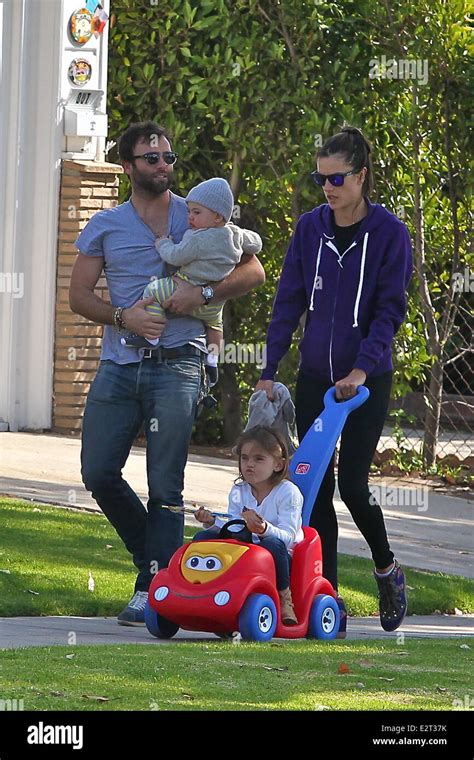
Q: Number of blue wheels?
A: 3